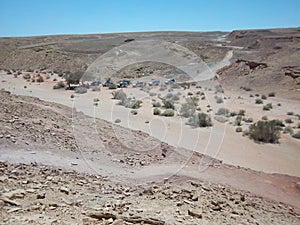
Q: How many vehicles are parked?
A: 6